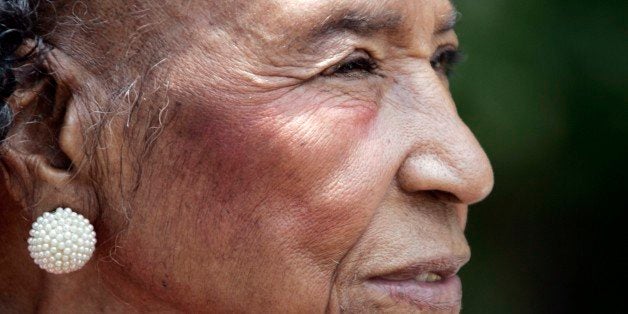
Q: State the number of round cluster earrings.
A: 1